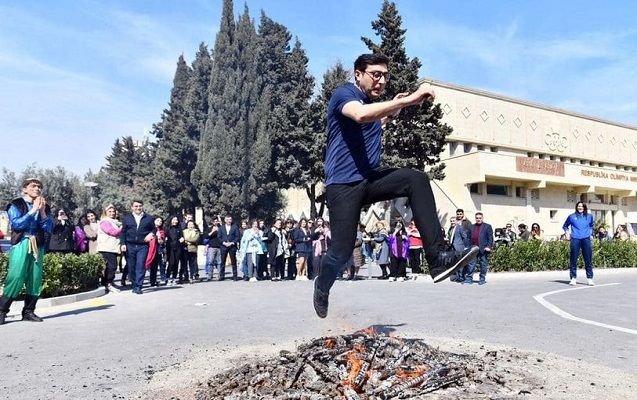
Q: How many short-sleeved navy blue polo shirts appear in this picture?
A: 1